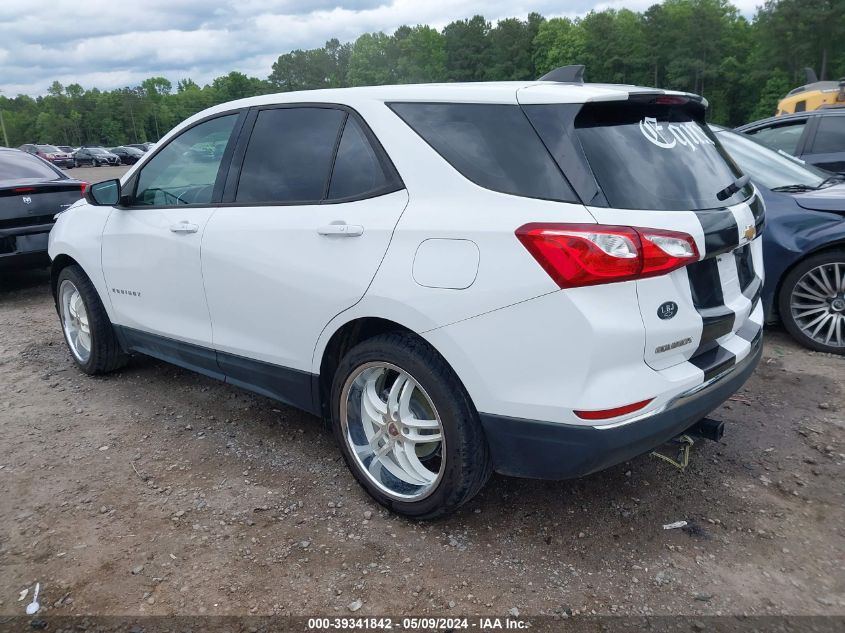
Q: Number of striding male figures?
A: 0